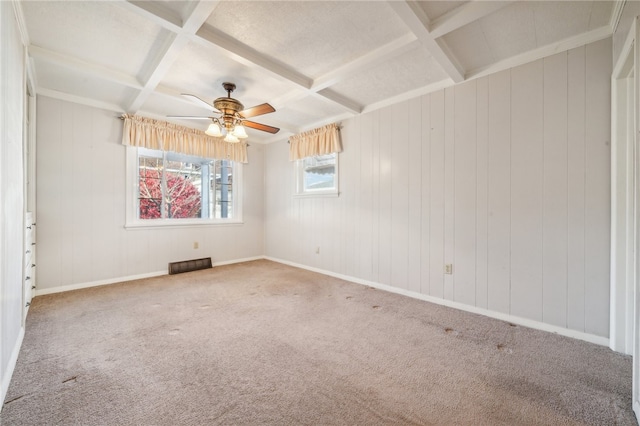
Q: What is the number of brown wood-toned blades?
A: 2